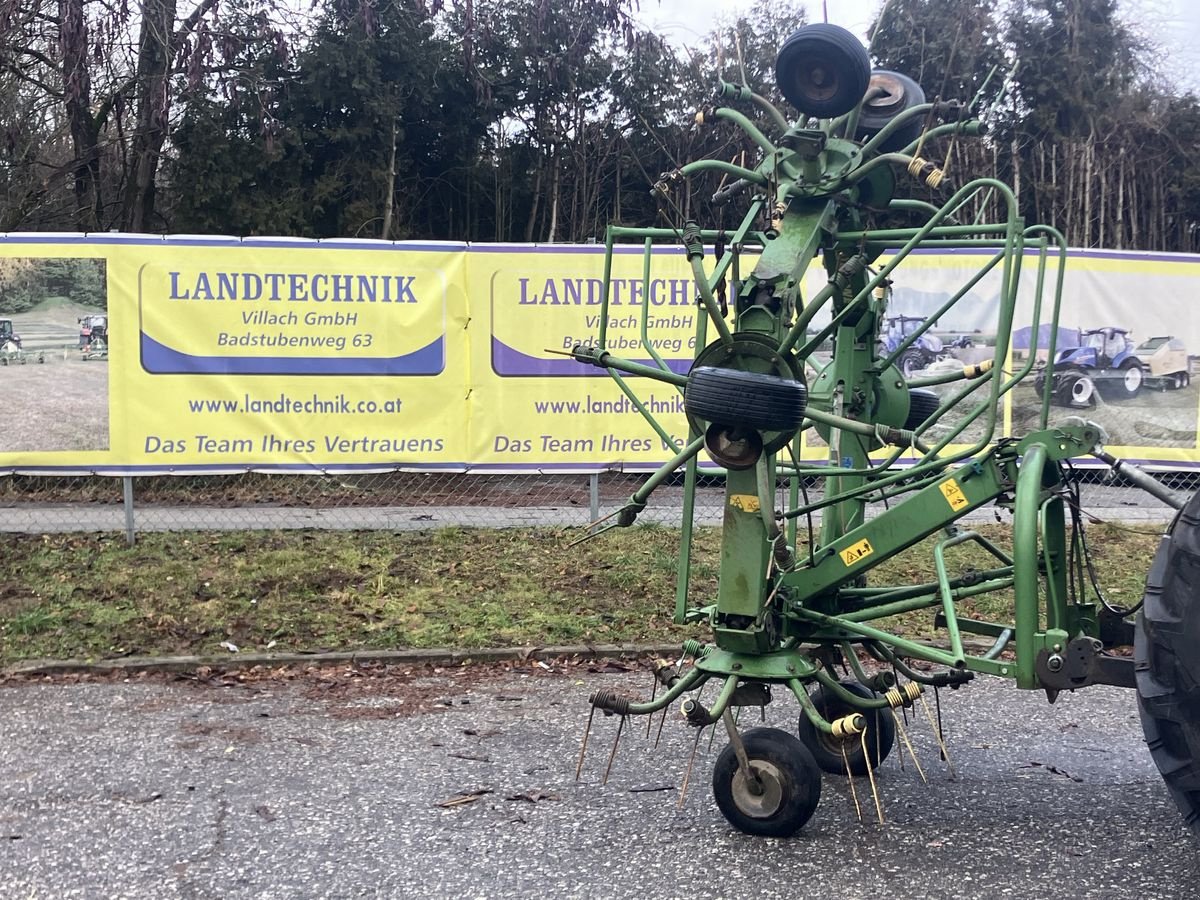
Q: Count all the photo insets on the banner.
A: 3